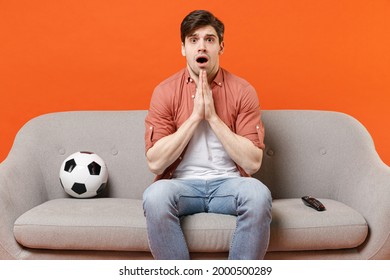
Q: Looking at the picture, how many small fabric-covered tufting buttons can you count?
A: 4